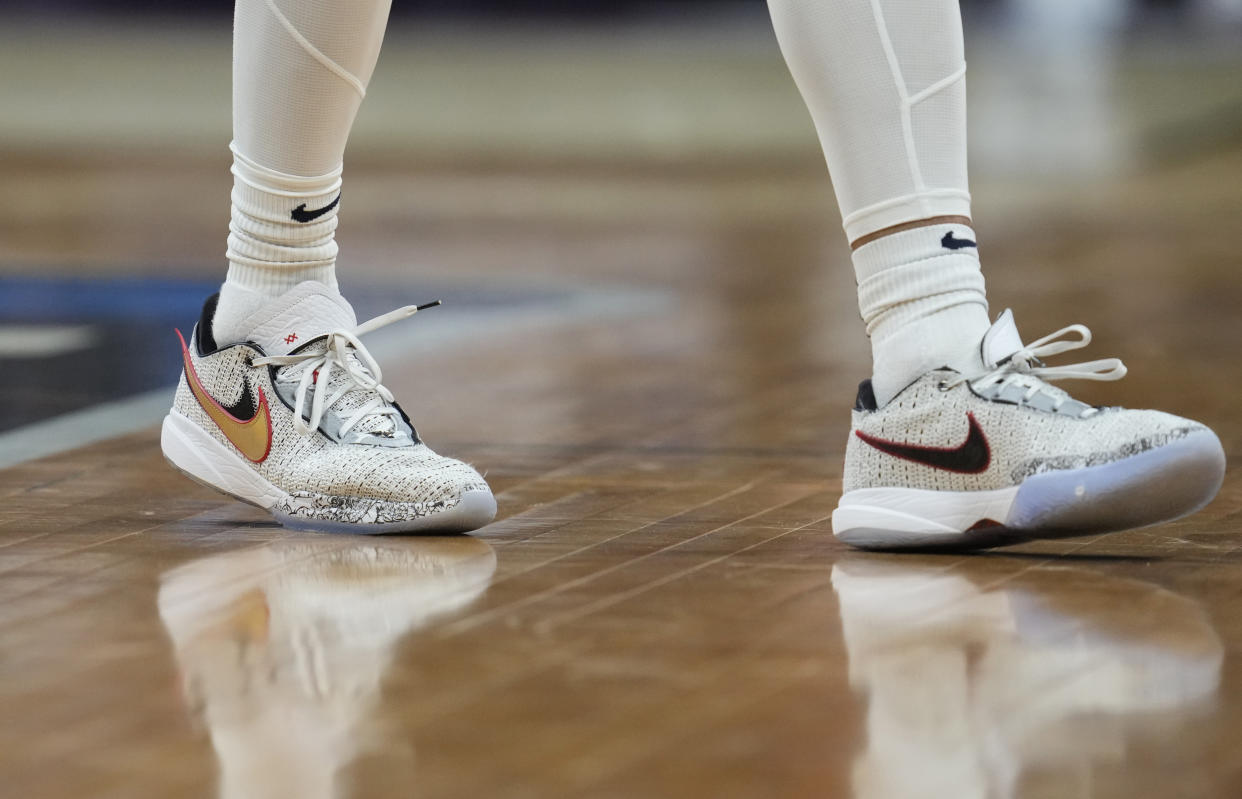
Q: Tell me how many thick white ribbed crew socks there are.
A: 2